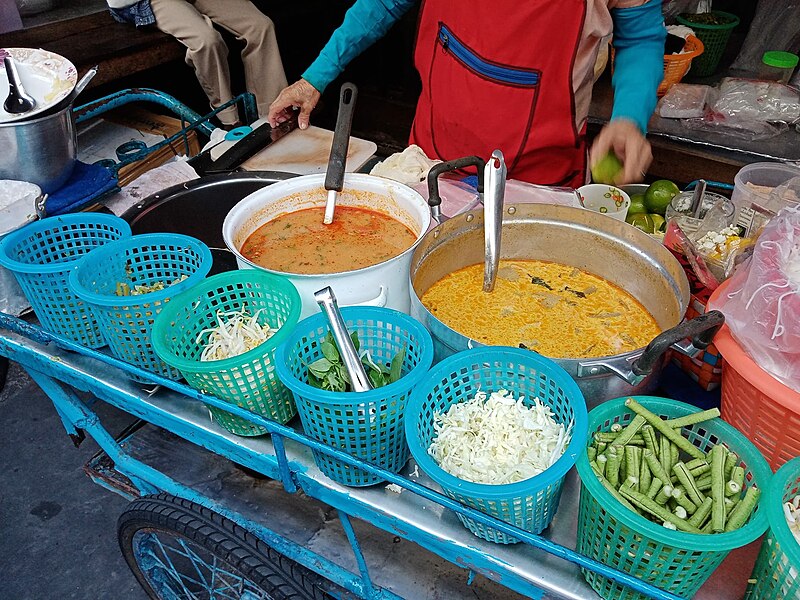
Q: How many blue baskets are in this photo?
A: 4